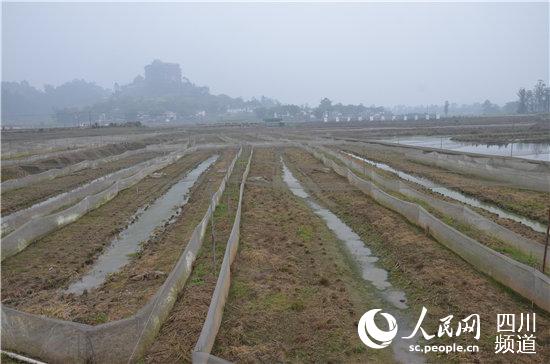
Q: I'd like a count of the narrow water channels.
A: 3